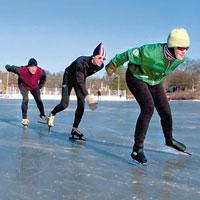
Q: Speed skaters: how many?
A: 3